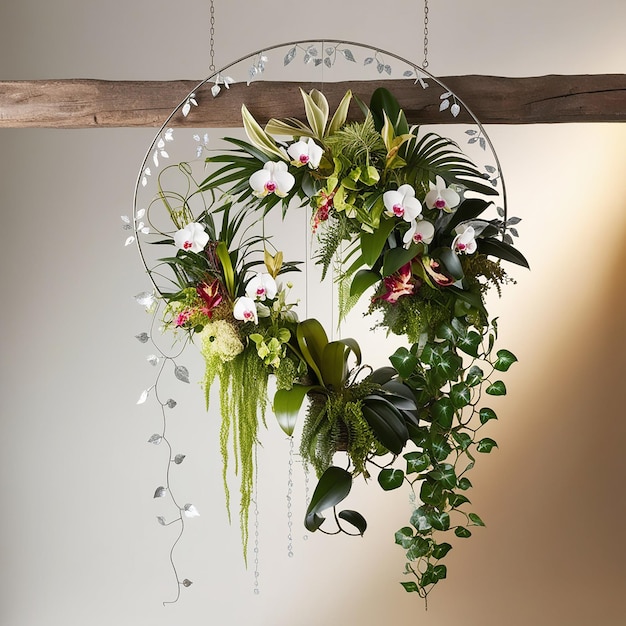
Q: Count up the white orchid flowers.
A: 9